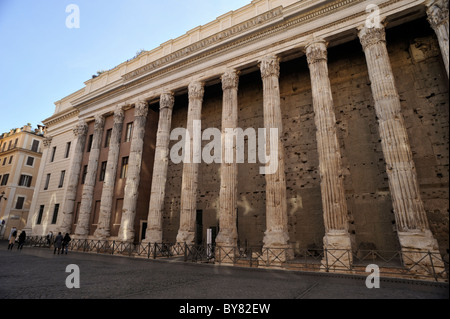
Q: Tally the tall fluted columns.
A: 11